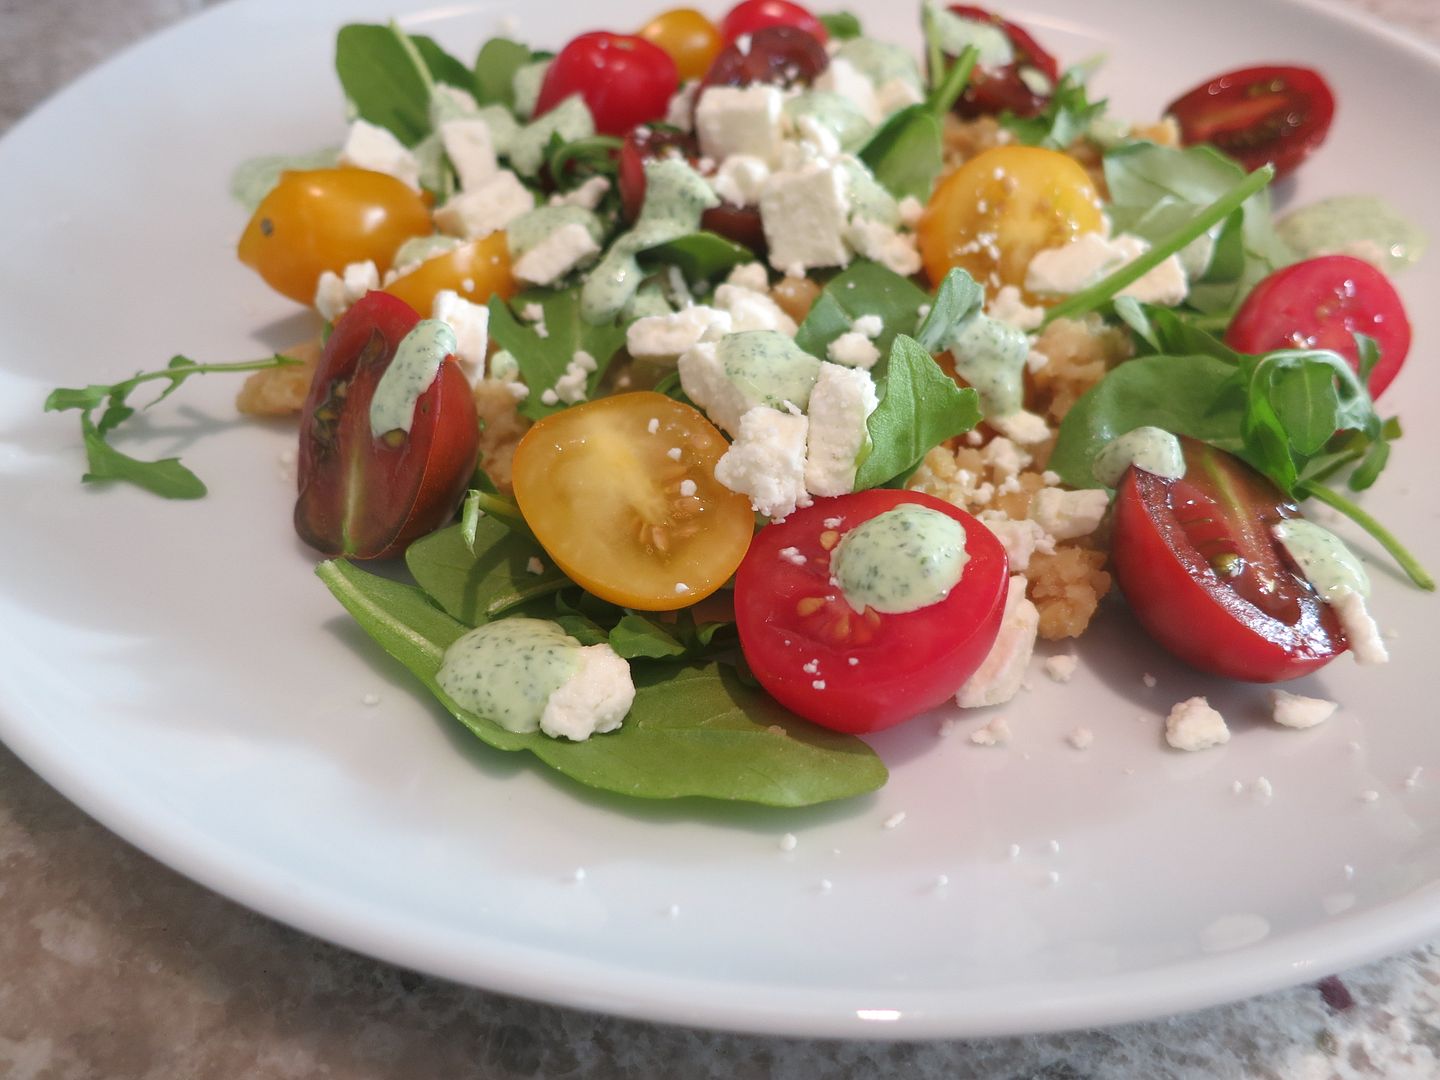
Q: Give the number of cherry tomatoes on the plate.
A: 15